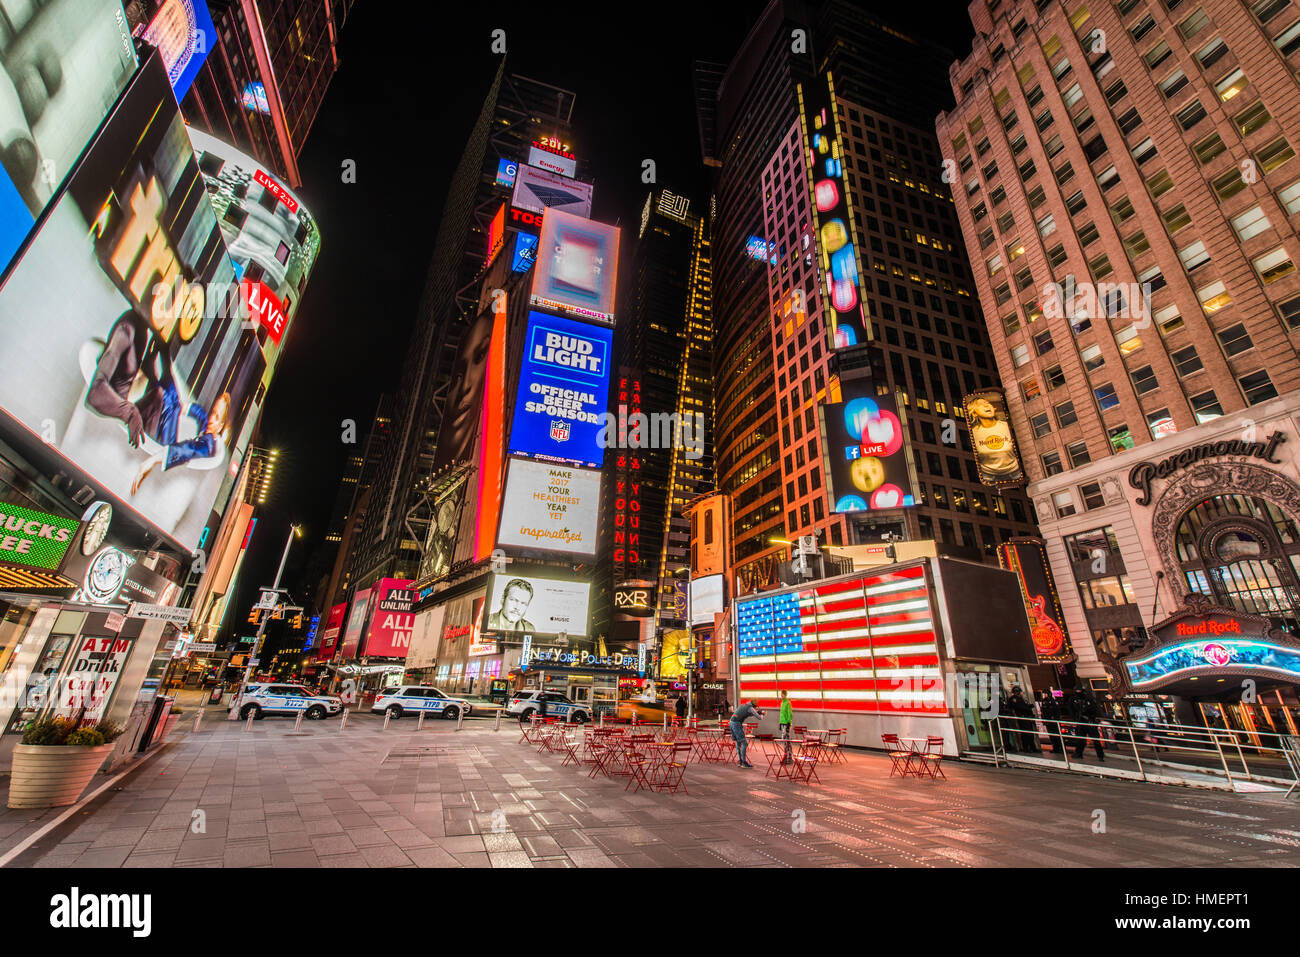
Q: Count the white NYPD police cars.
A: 3